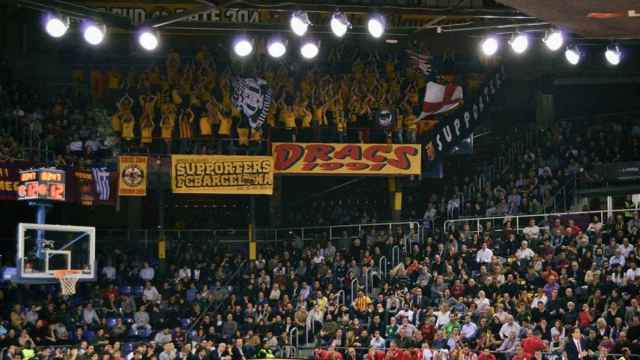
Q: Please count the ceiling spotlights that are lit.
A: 14